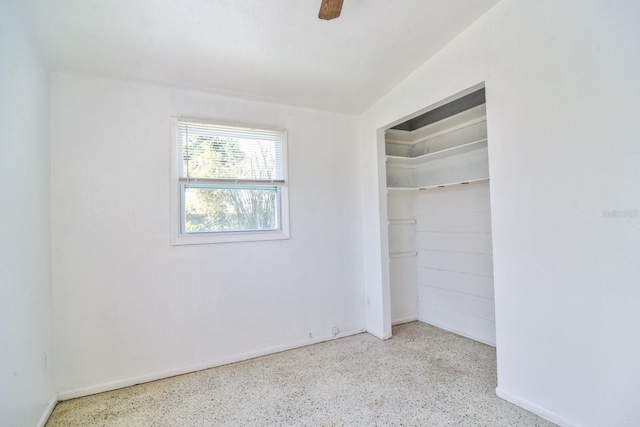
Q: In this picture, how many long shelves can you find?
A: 3